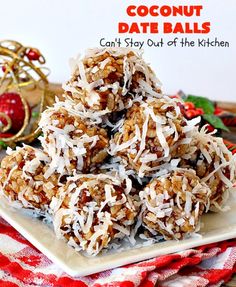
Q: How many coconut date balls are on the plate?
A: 7